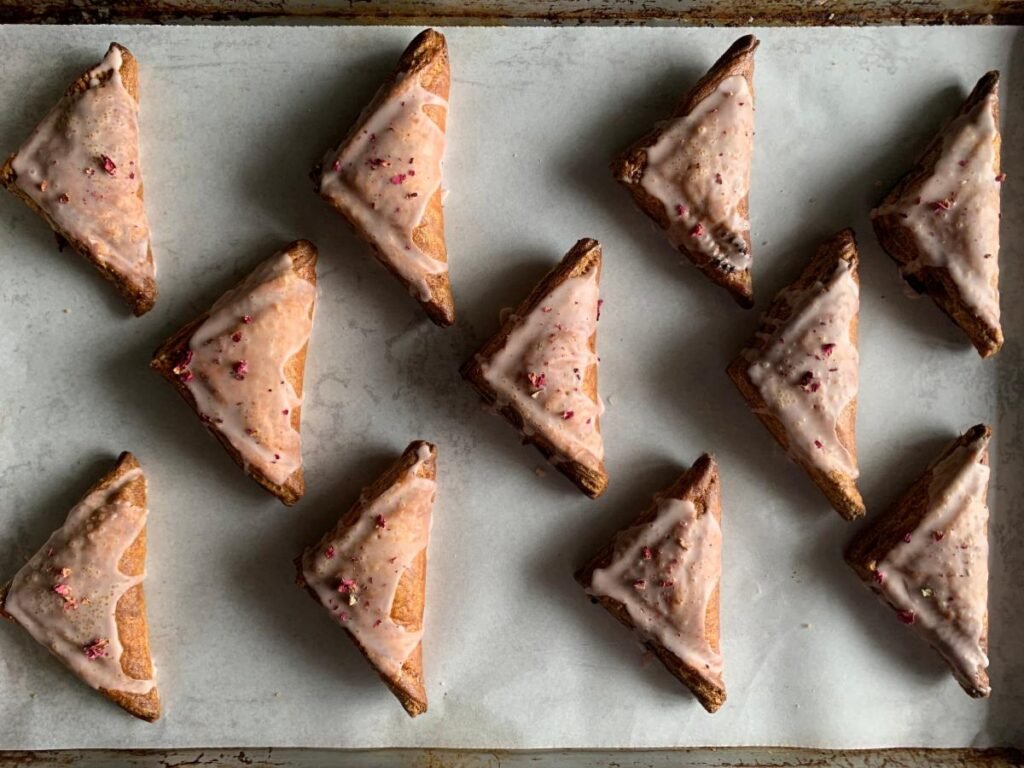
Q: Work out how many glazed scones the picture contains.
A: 11